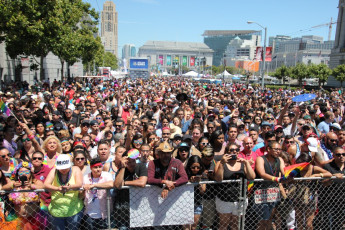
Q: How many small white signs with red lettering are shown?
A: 1